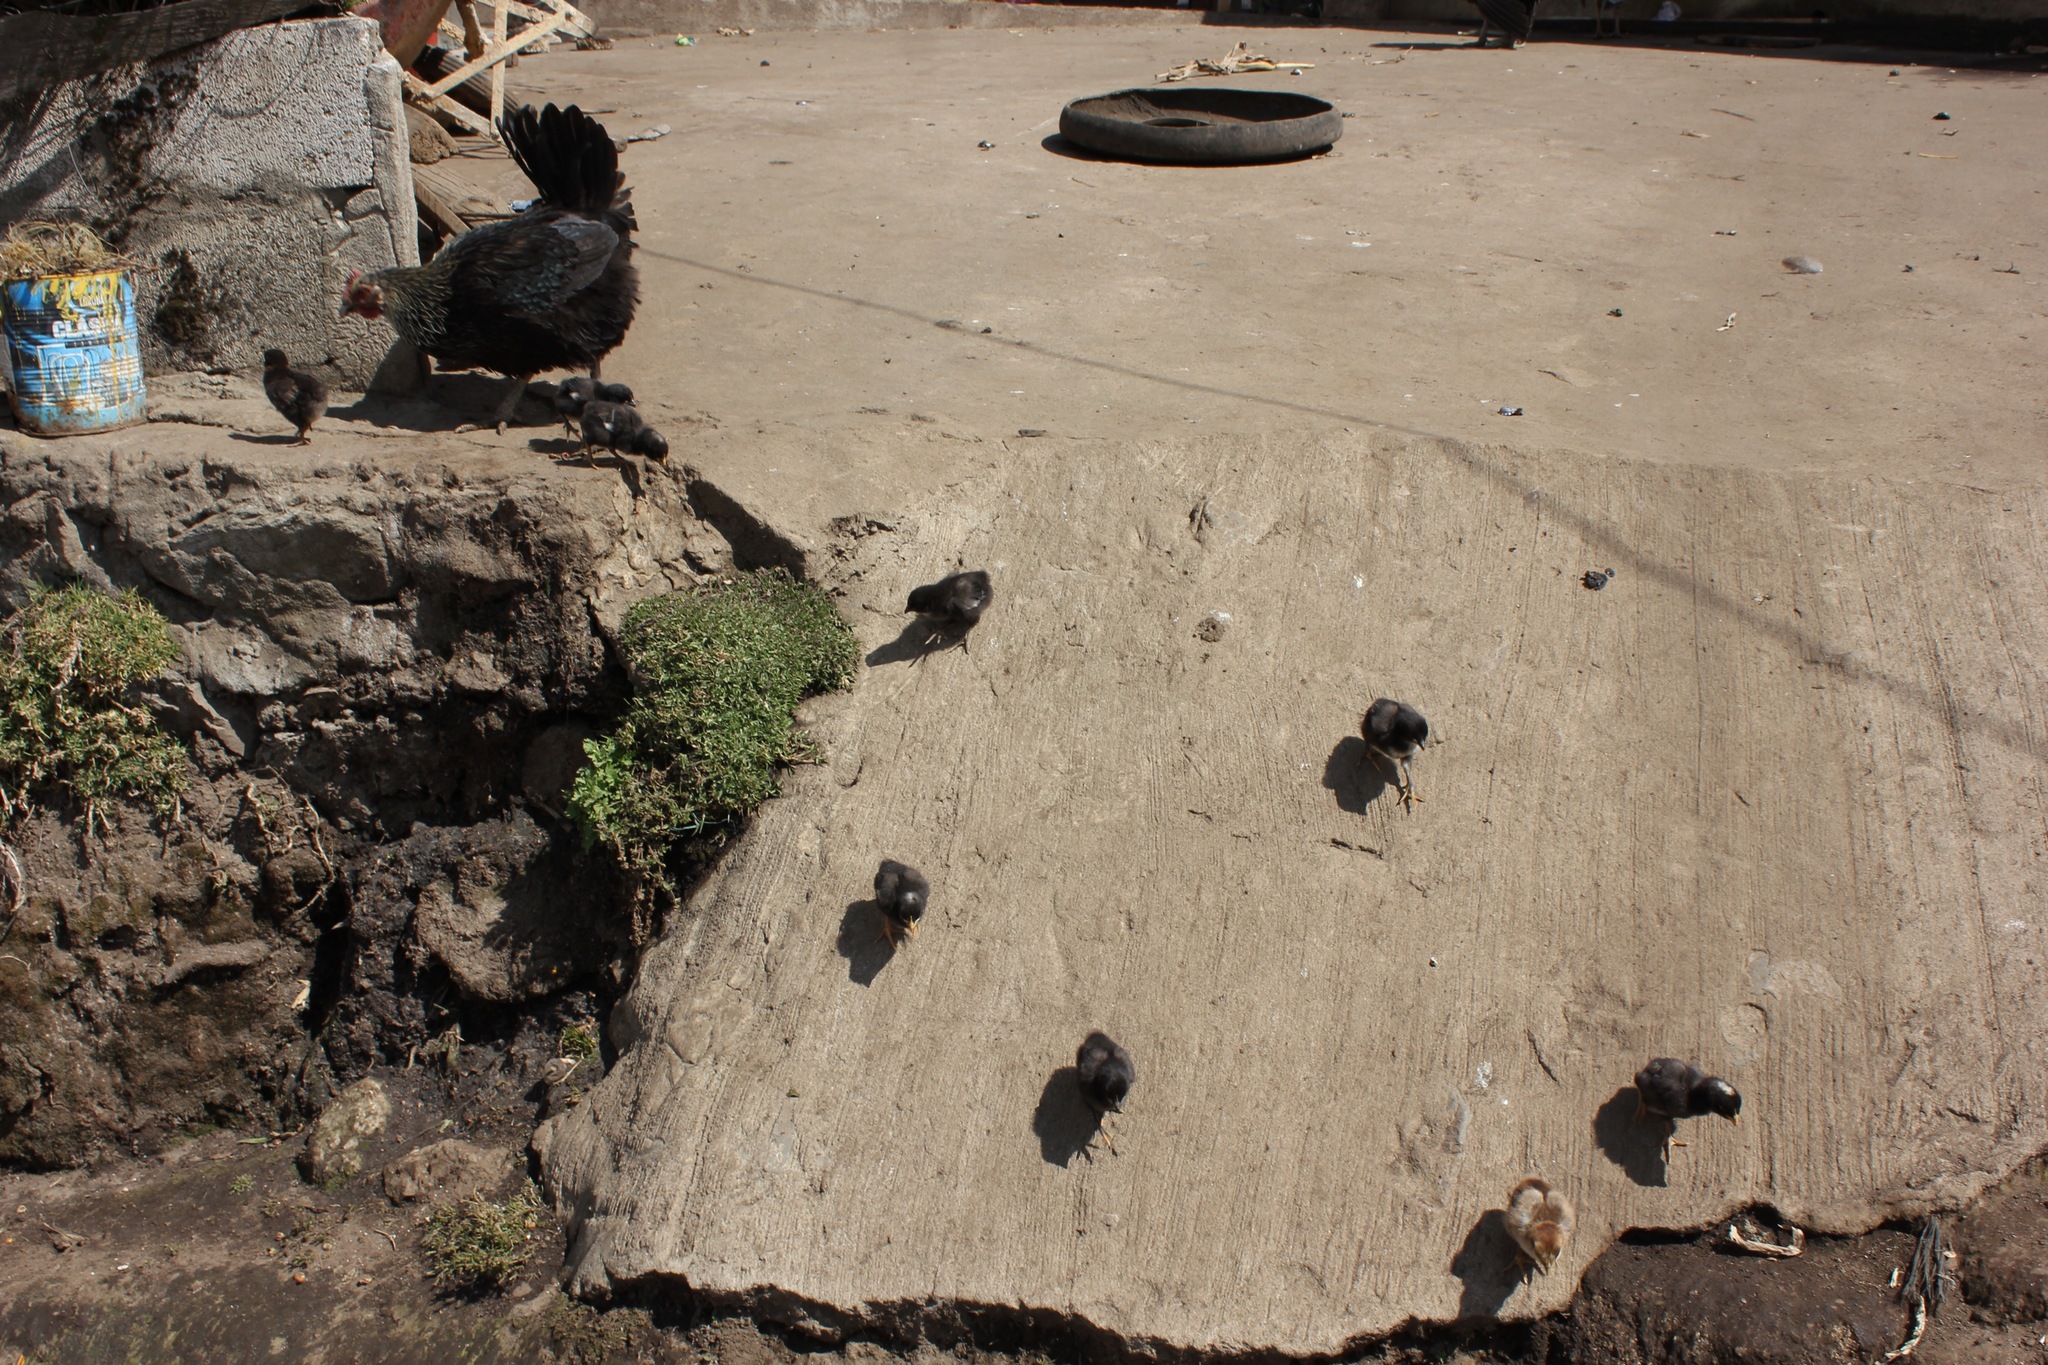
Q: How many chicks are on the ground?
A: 9